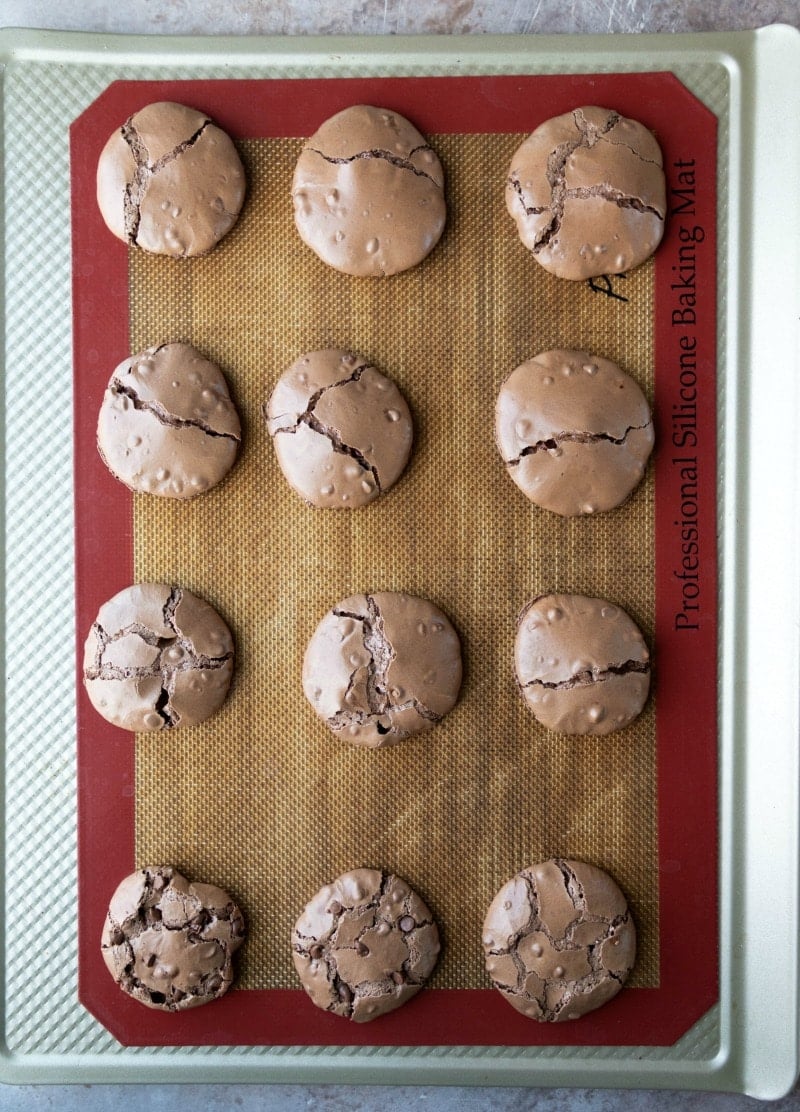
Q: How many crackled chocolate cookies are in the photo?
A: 12